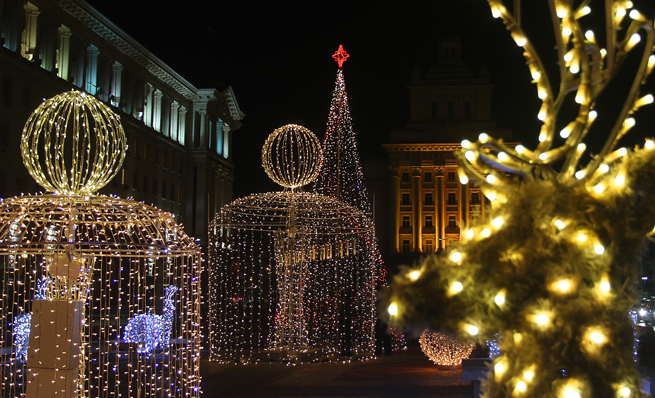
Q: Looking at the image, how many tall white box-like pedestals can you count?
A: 1